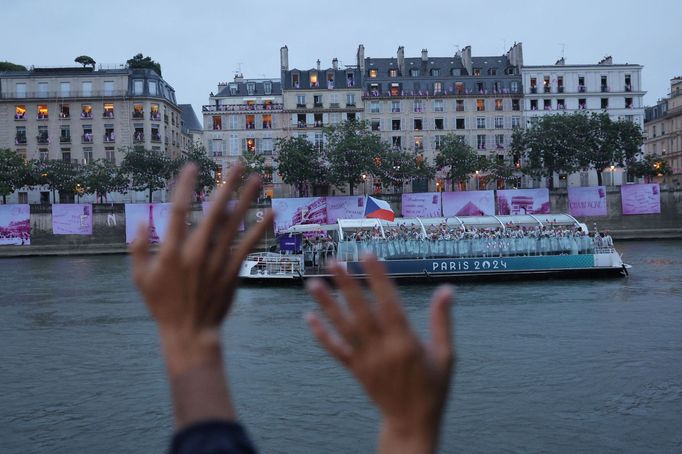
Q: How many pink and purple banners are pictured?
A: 11